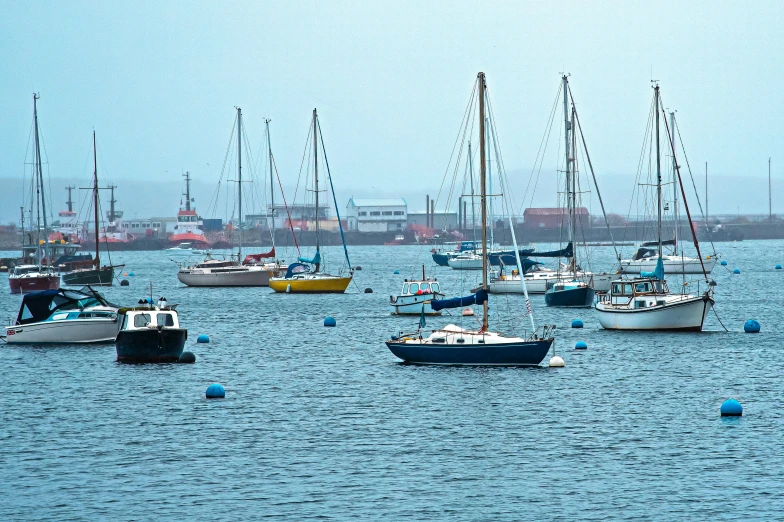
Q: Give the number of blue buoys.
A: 13